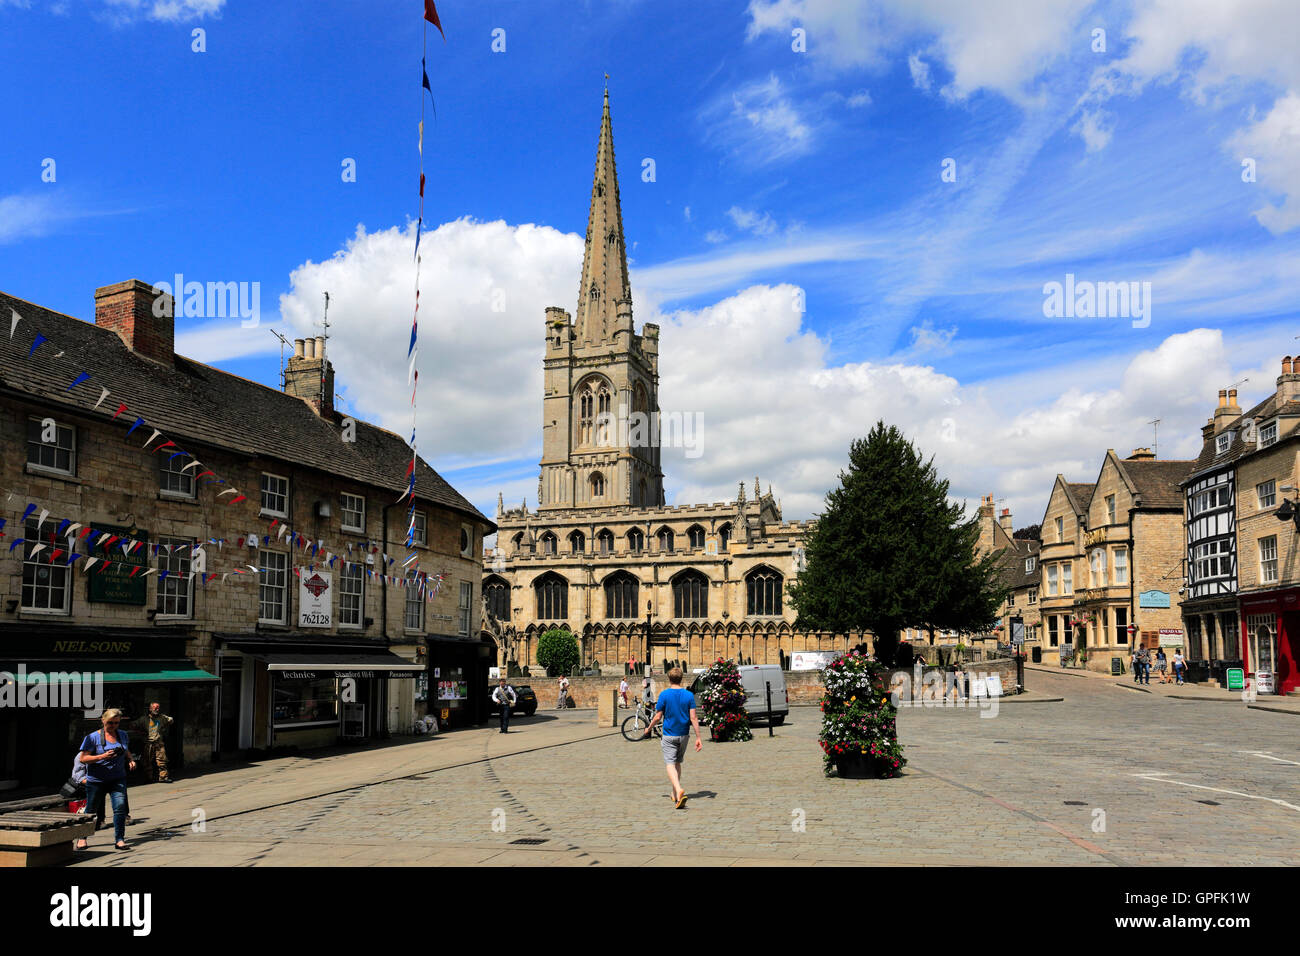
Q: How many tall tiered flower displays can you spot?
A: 2